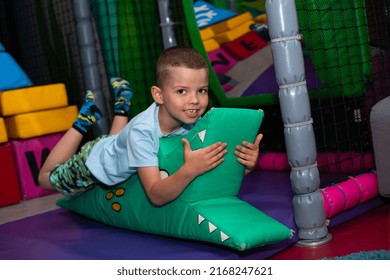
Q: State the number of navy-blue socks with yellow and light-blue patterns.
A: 2